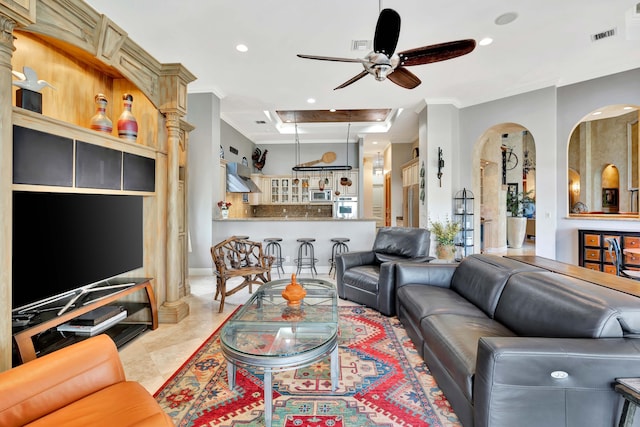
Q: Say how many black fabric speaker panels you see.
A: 3